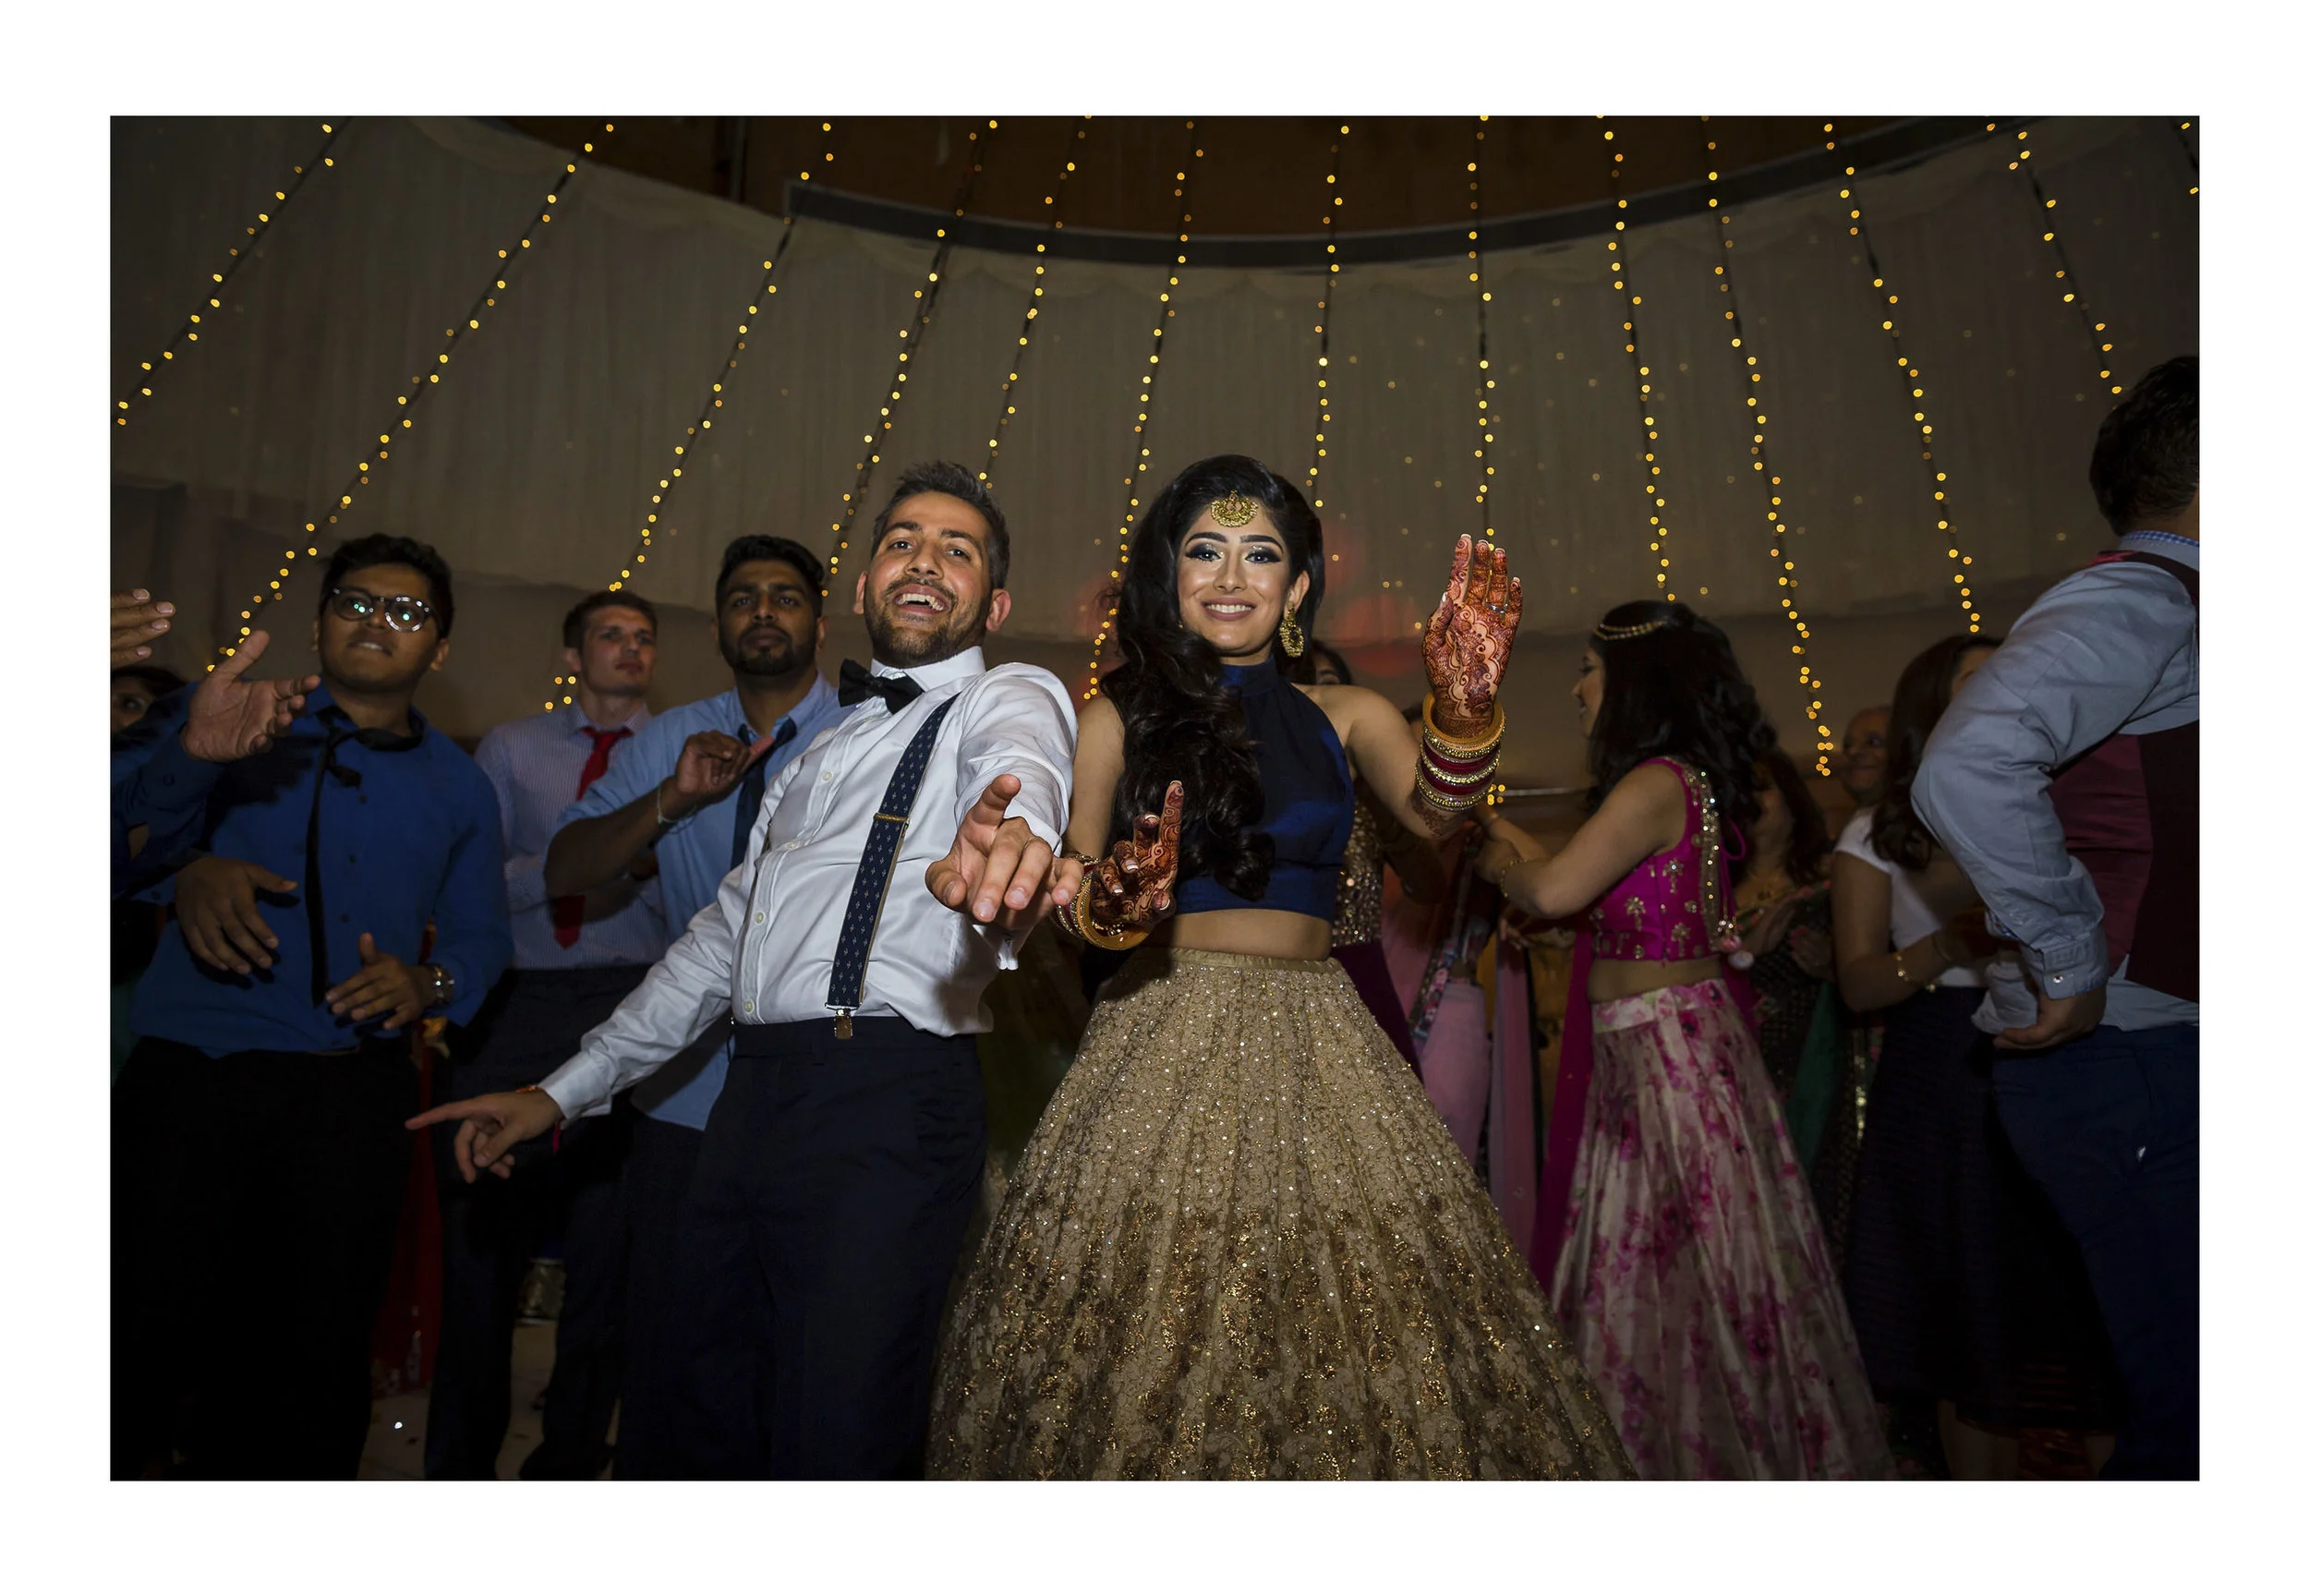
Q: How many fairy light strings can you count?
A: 13